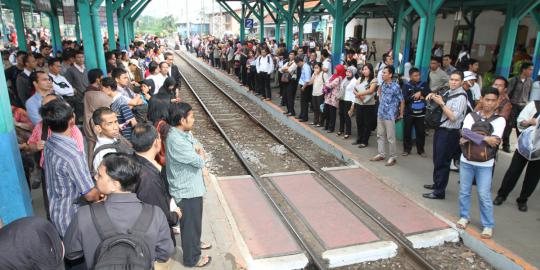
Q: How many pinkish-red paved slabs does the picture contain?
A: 3